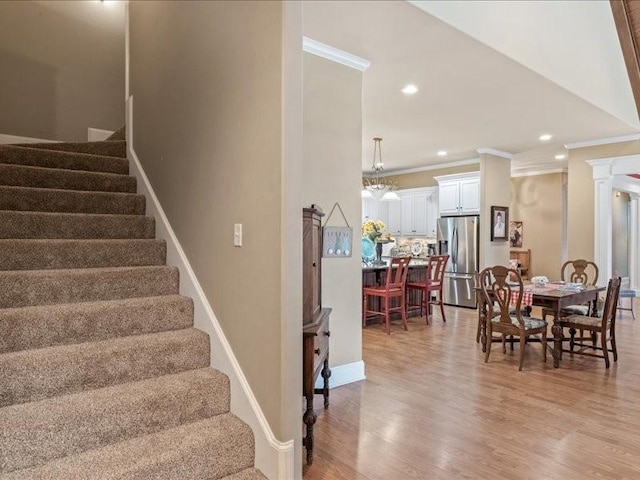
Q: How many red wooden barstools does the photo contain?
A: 2